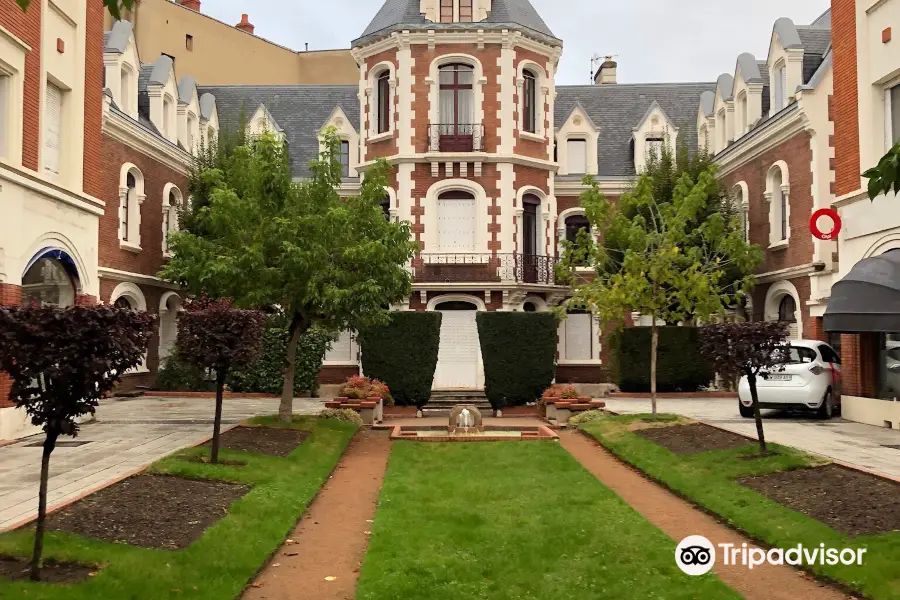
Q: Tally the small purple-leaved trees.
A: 3